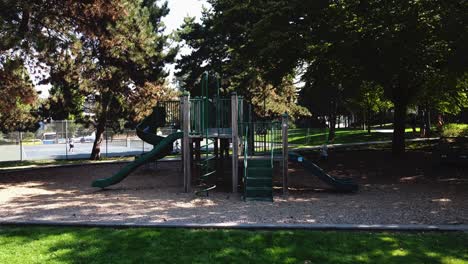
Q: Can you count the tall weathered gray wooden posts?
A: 3